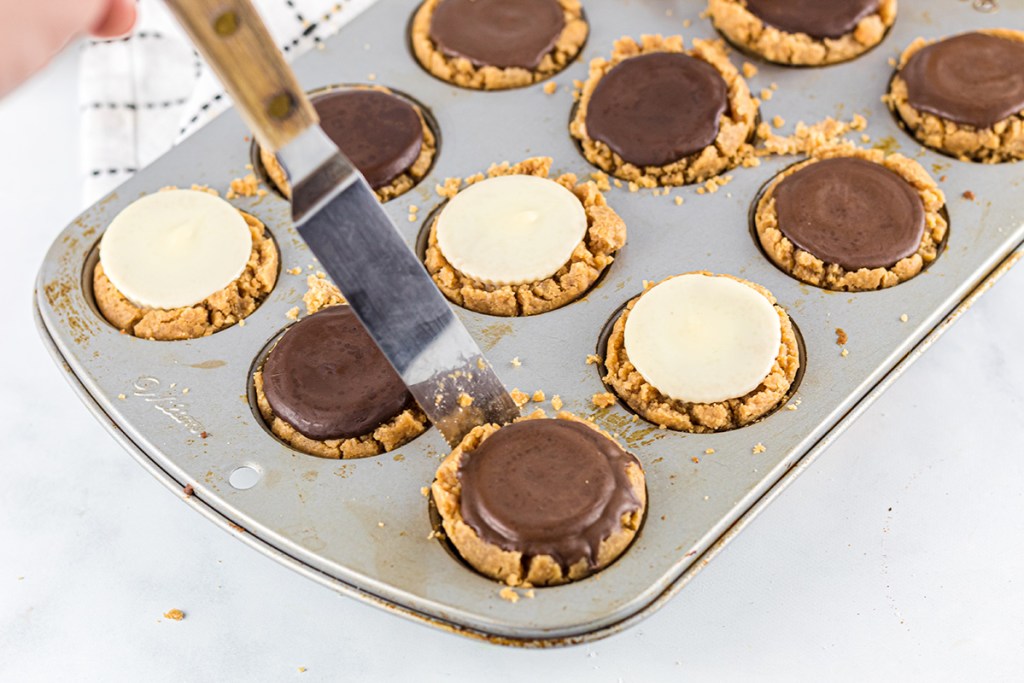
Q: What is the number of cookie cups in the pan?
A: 11